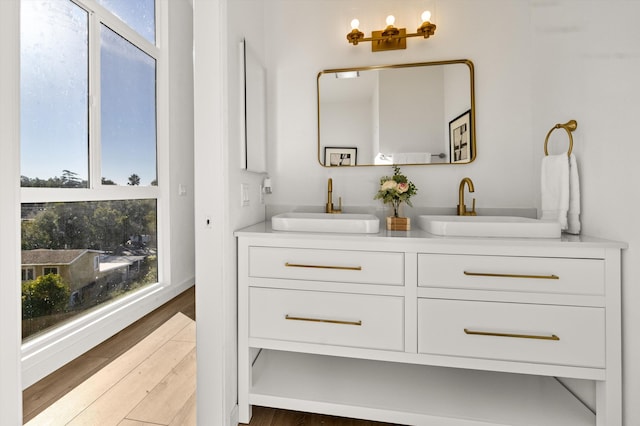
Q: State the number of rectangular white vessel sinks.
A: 2